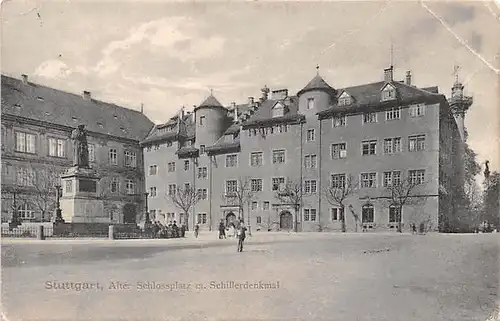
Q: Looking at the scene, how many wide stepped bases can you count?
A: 1